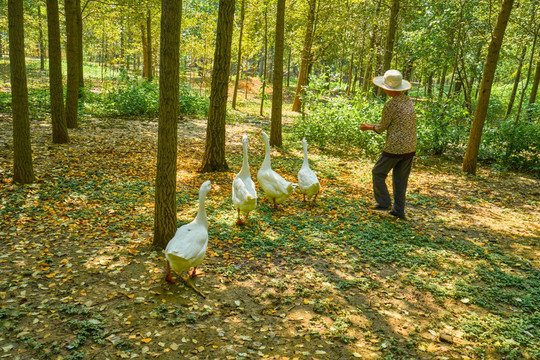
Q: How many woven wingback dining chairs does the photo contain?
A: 0